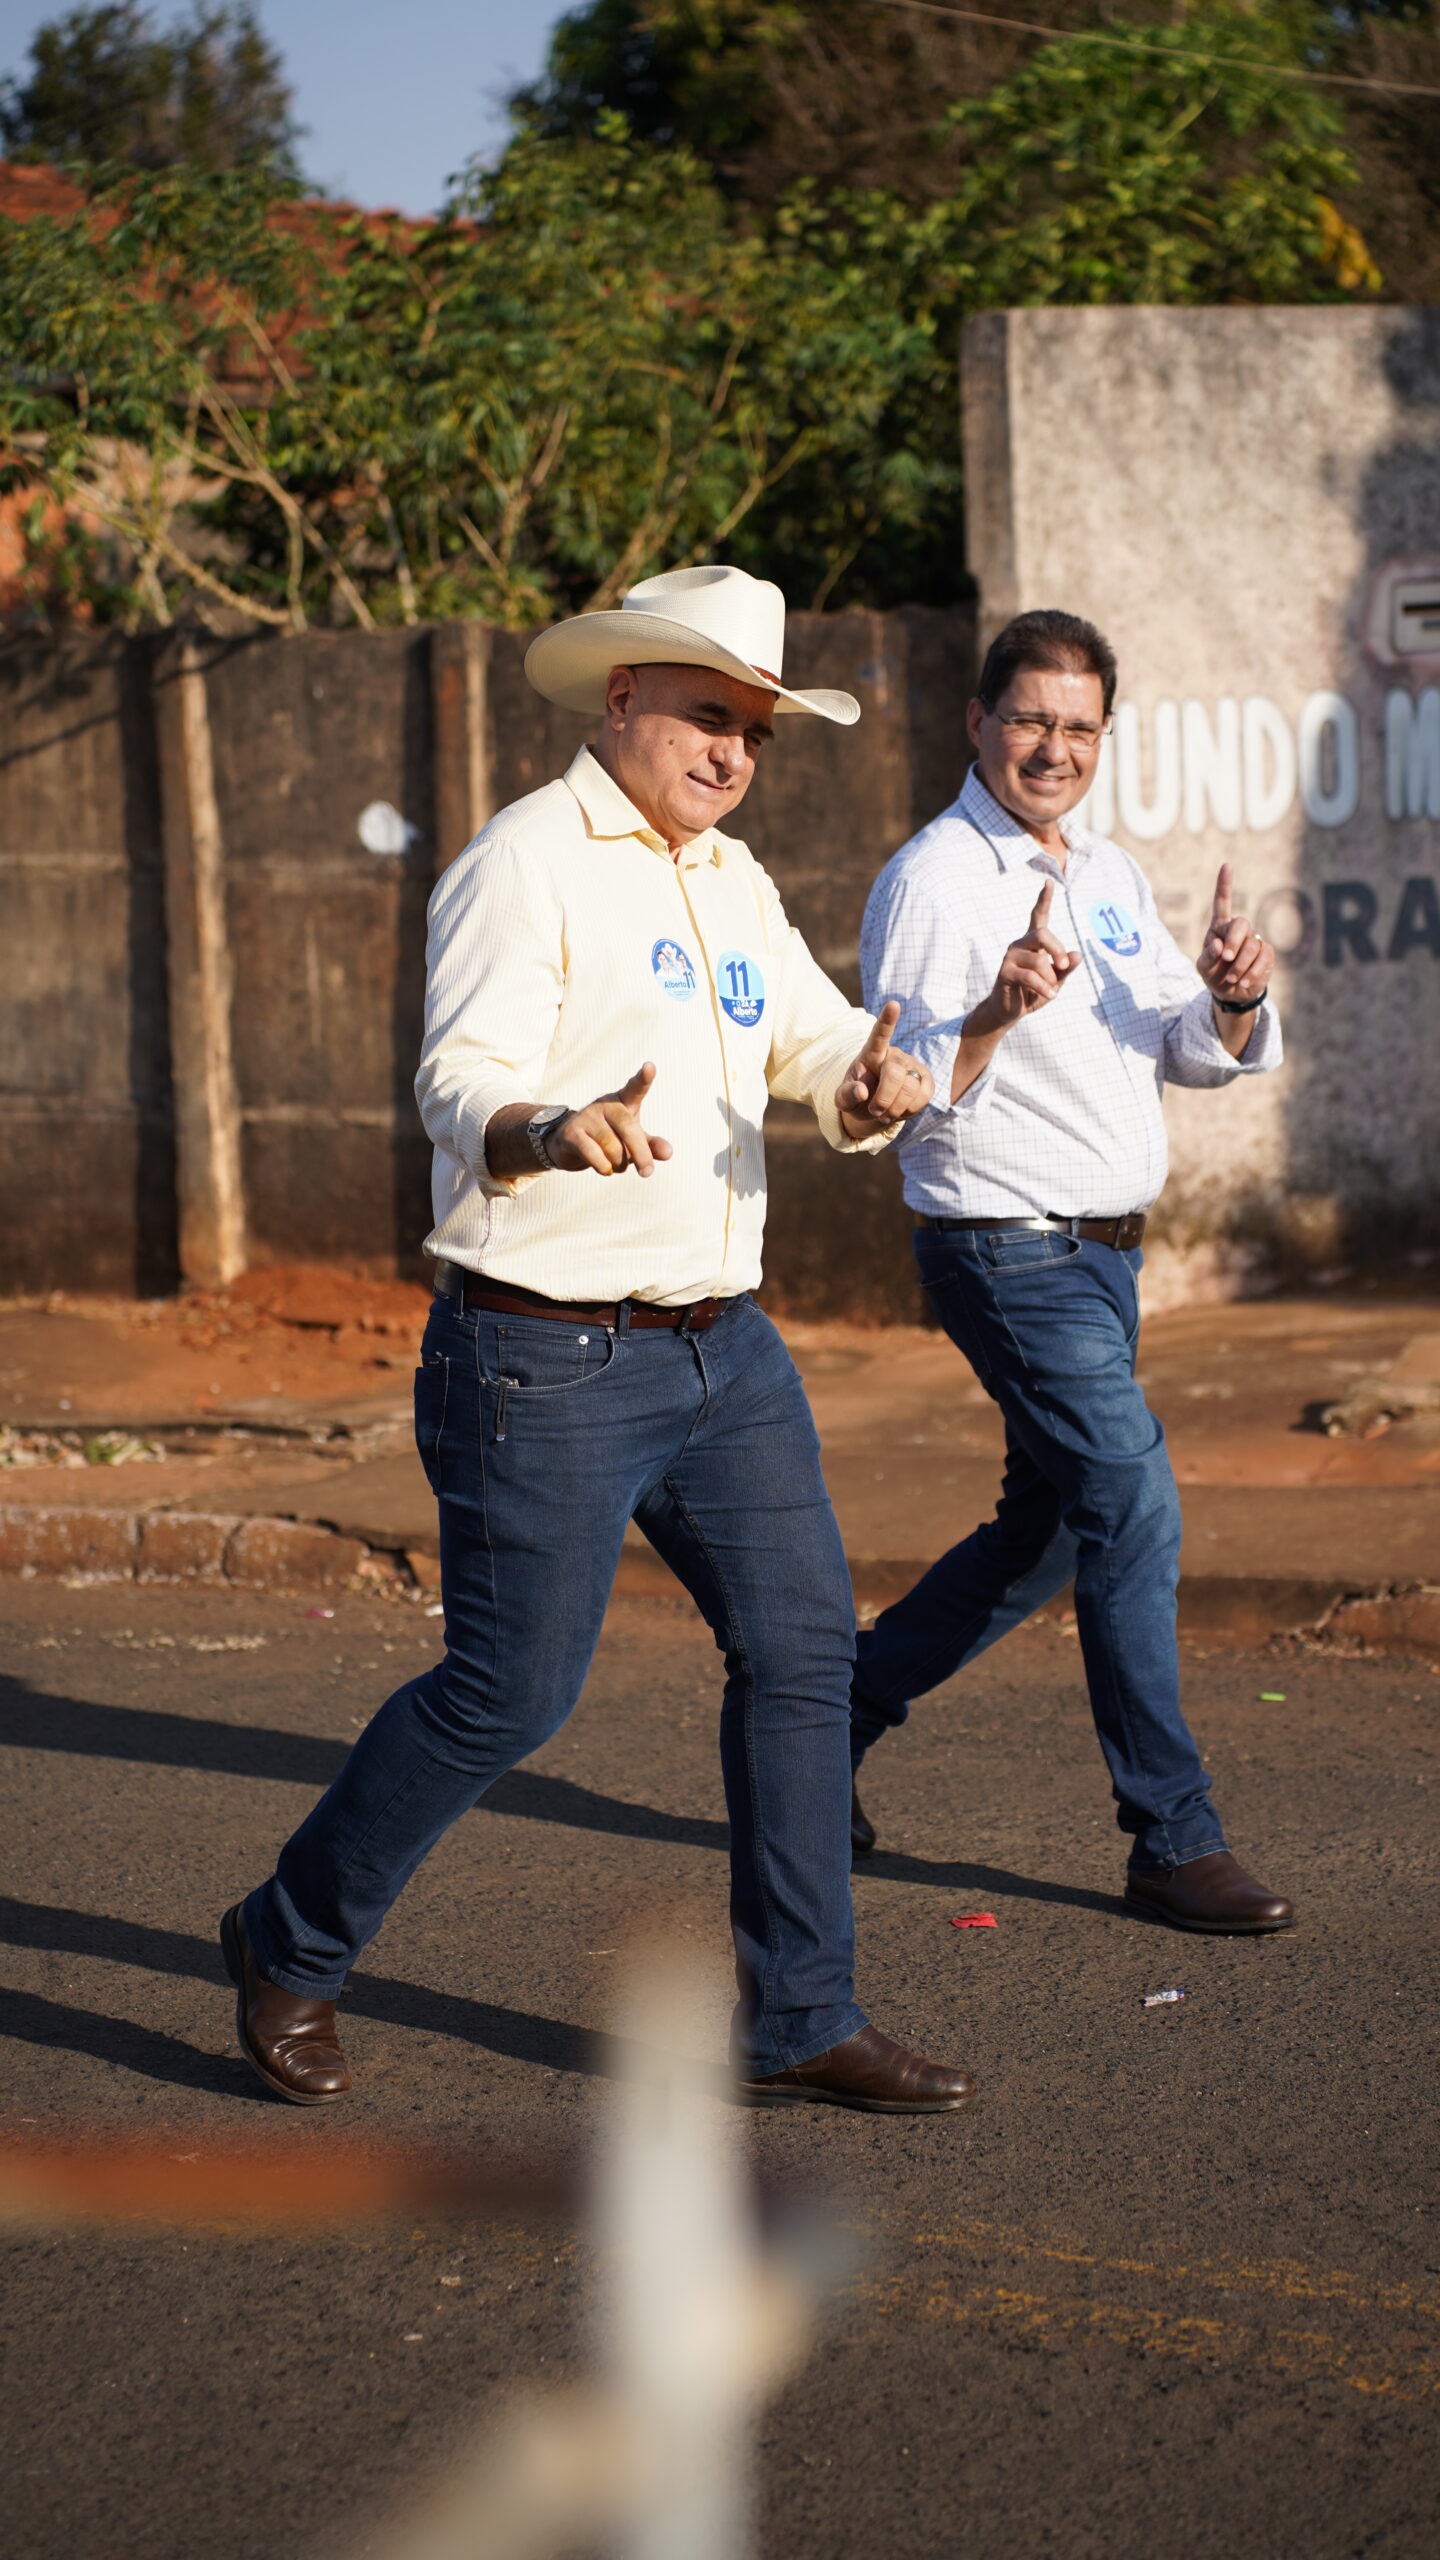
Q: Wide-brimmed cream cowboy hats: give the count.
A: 1